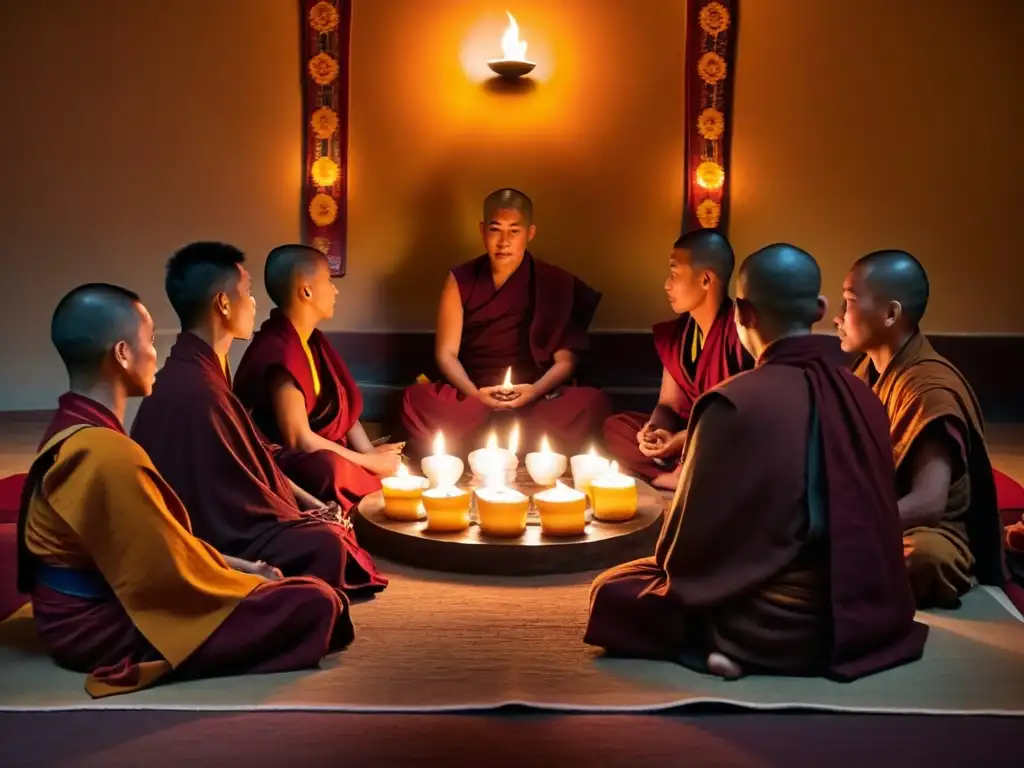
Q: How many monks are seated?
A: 7